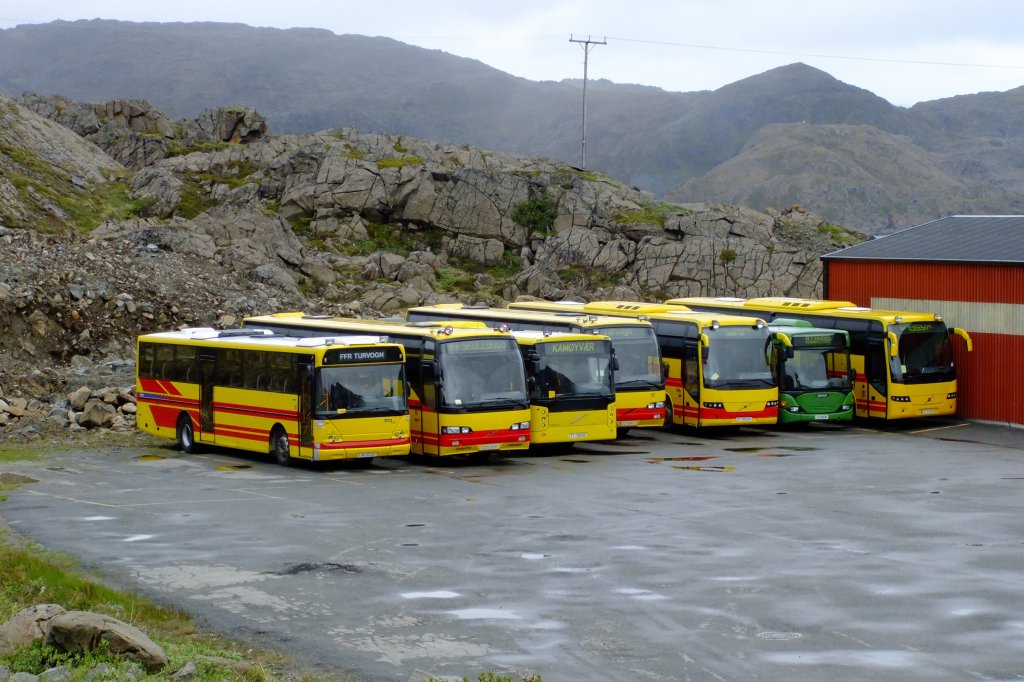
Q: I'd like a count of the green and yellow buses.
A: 7